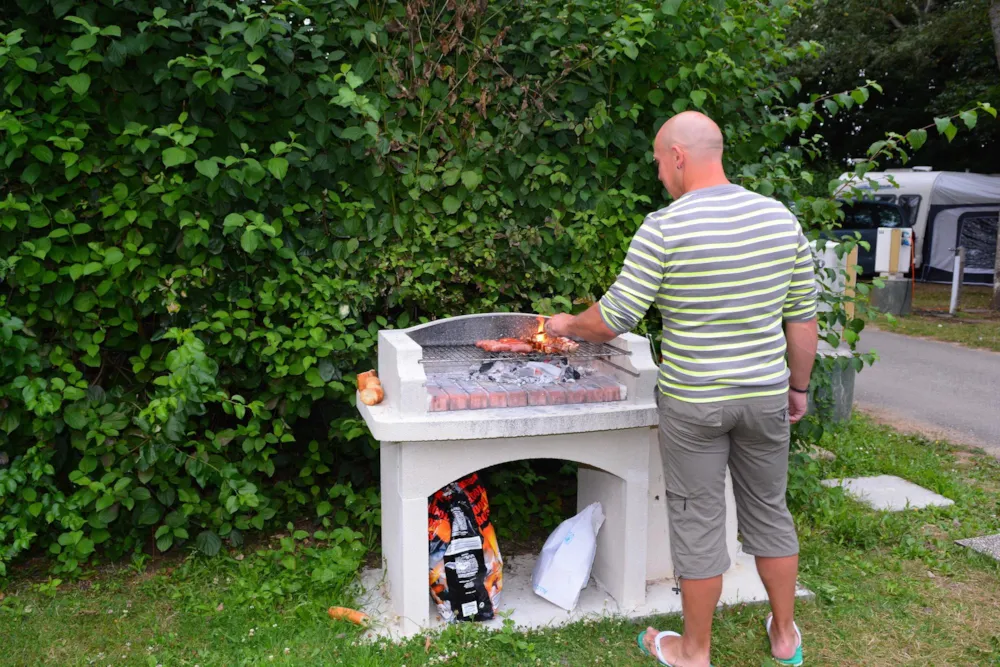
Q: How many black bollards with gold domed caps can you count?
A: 0